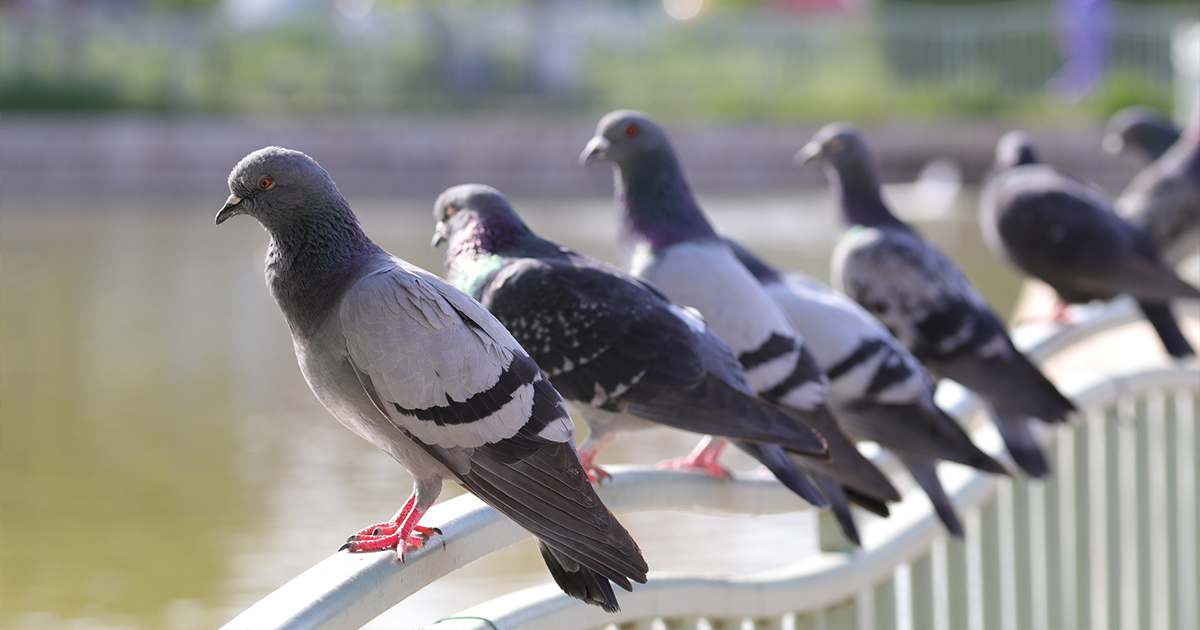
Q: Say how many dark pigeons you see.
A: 2